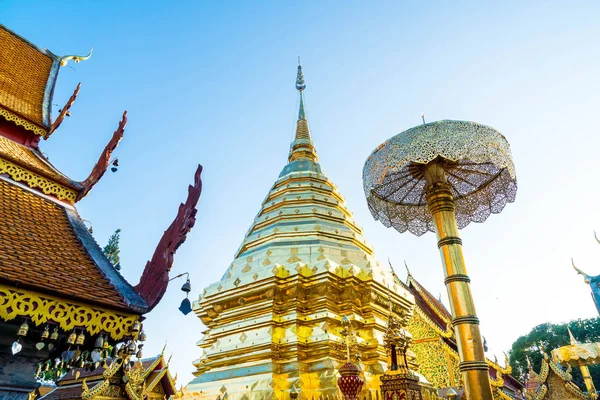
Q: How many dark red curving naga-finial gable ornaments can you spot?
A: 3